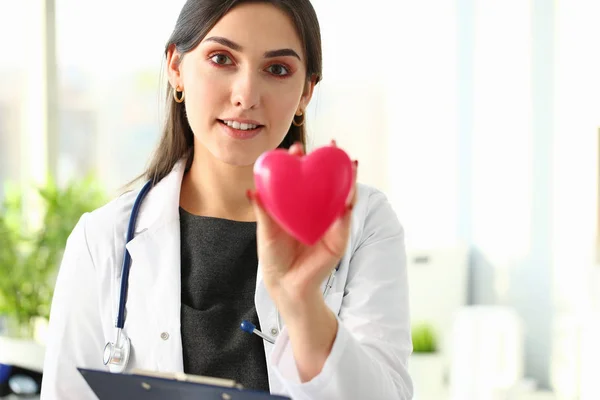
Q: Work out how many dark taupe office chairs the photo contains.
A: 0